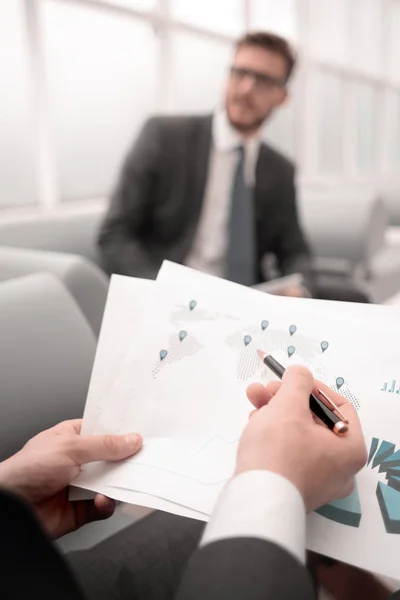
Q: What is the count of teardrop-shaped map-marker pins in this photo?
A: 9